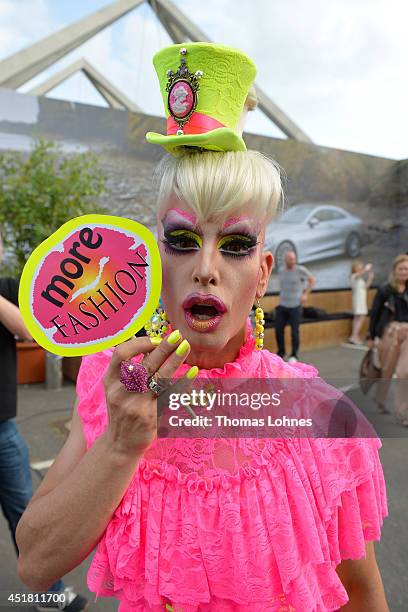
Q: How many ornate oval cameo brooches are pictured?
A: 1